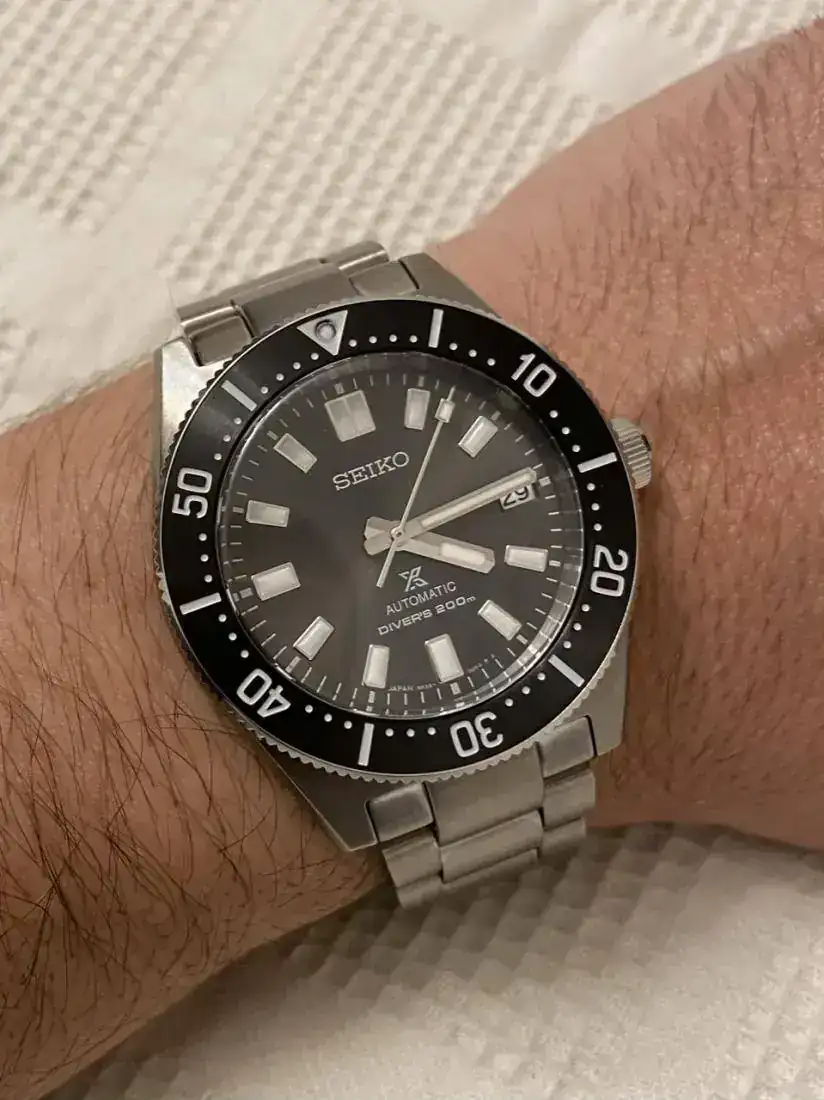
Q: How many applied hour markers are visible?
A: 11